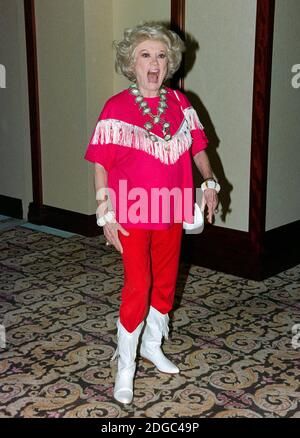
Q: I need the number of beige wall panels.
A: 4